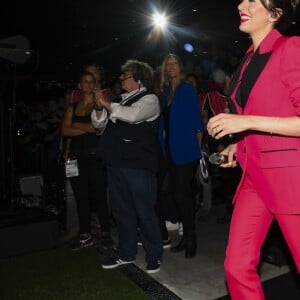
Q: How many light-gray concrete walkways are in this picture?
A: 1